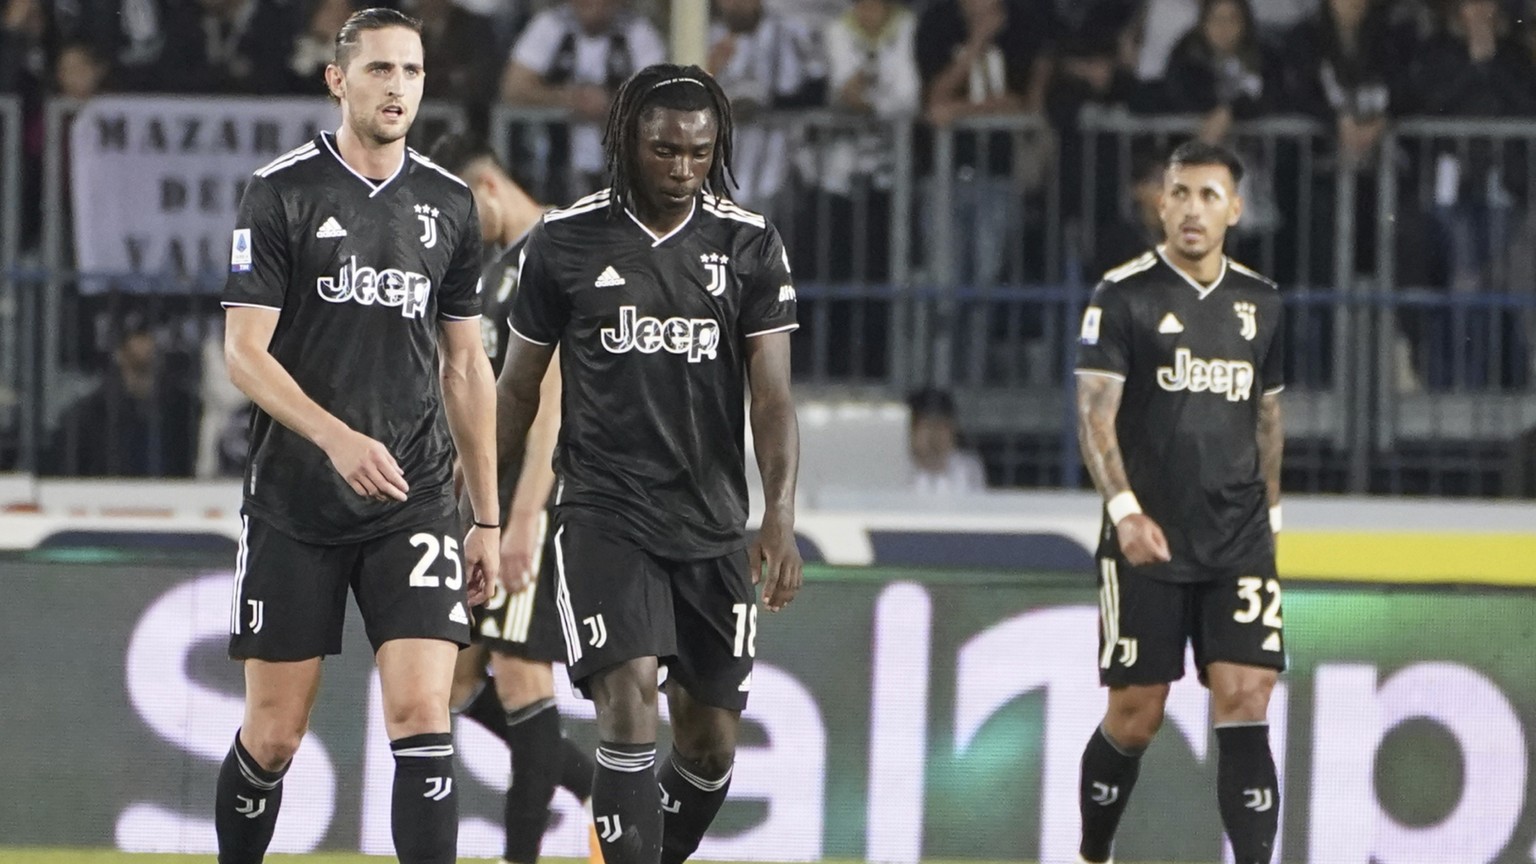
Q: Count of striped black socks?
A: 4